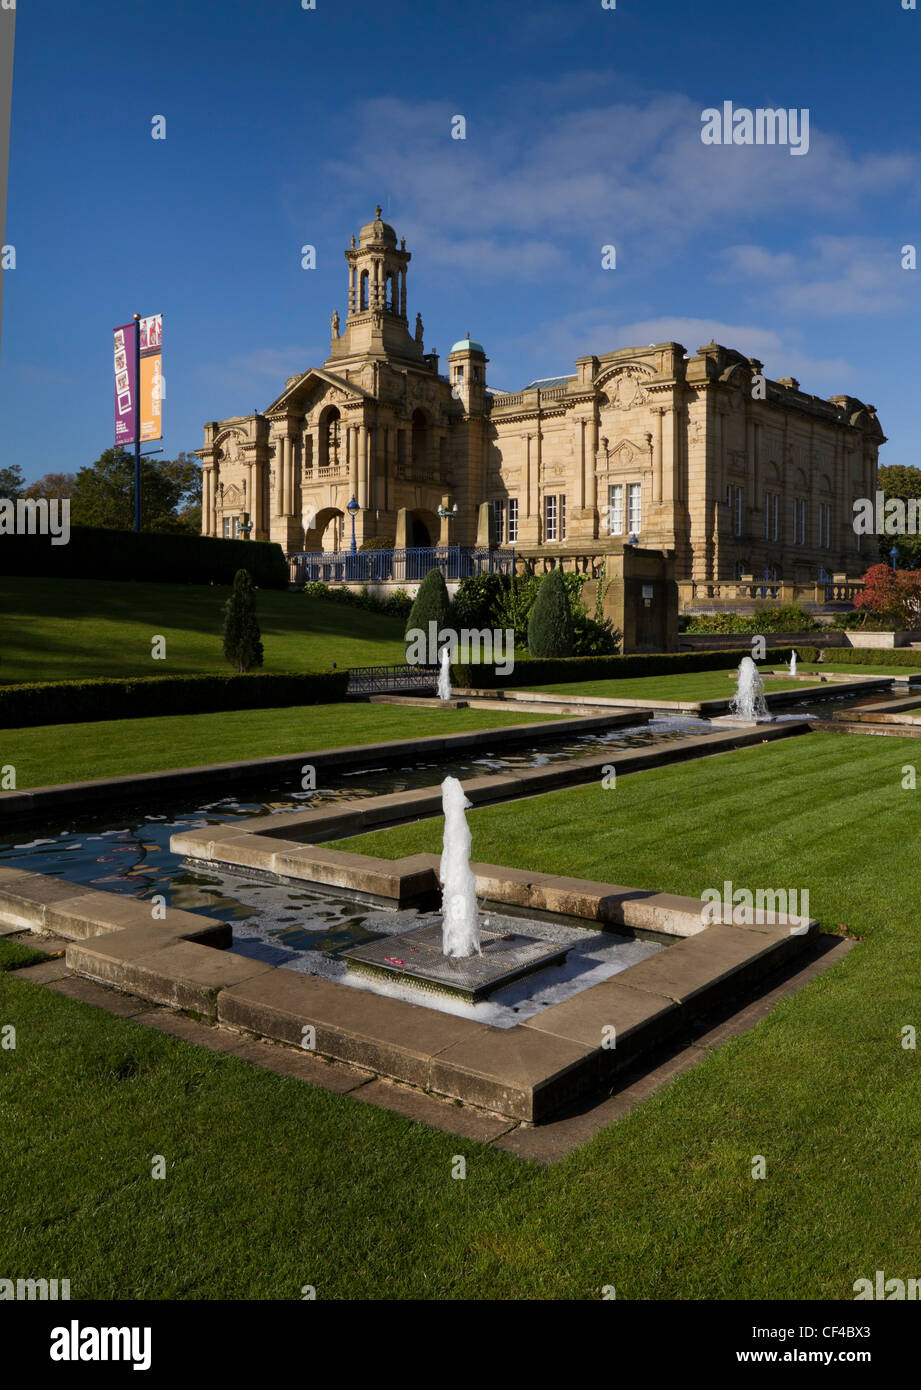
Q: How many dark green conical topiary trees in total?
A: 3